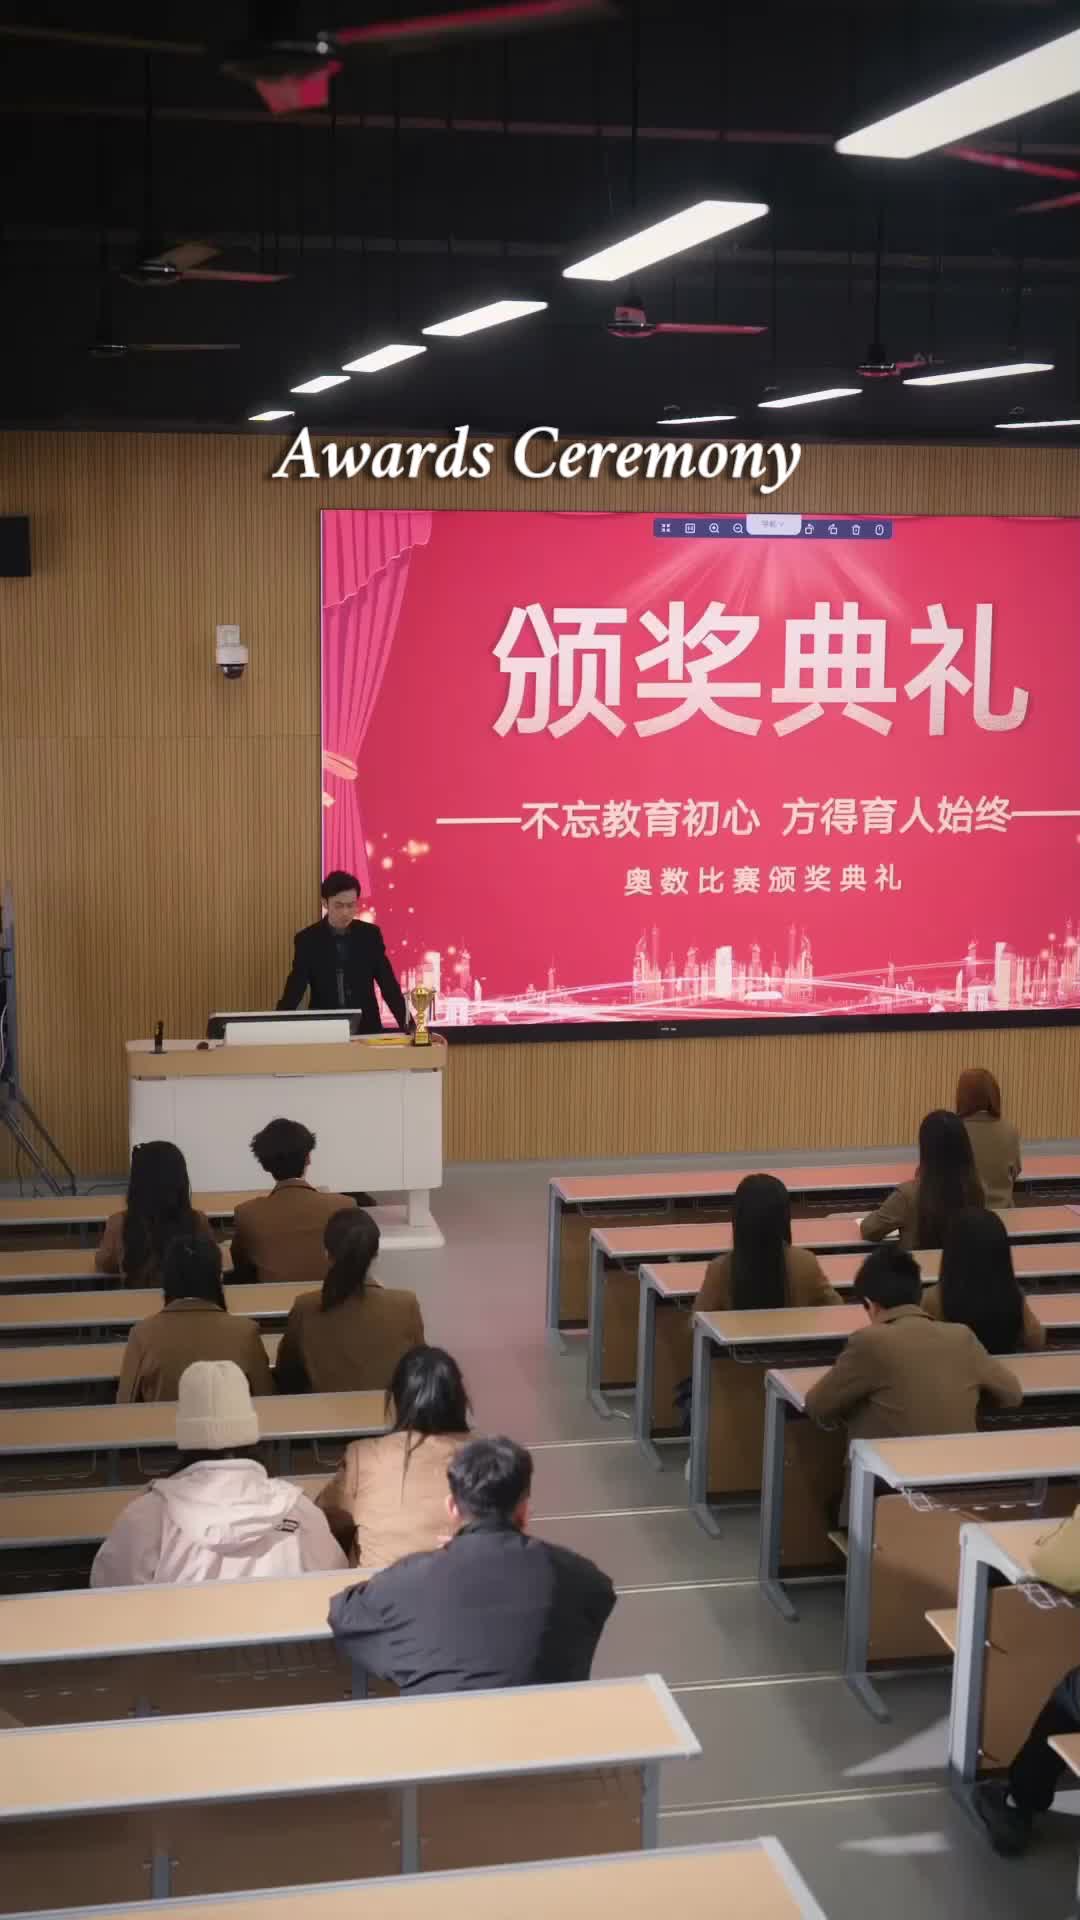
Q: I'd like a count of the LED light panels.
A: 10